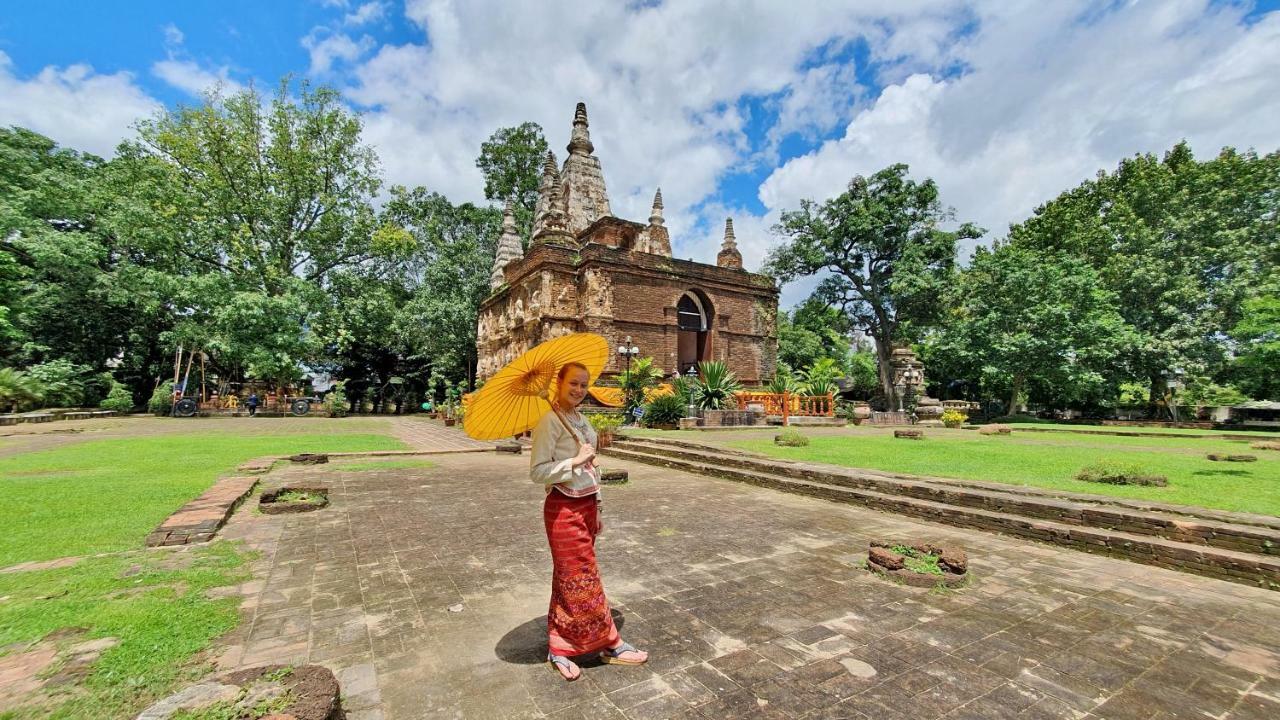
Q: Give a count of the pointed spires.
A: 6